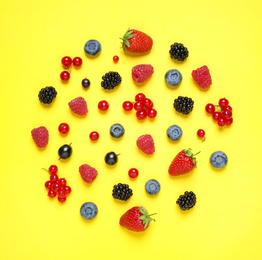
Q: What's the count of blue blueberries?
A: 7